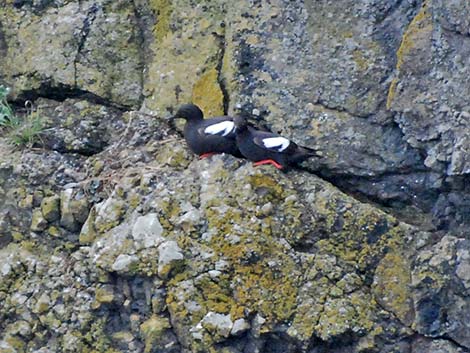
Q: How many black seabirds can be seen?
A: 2